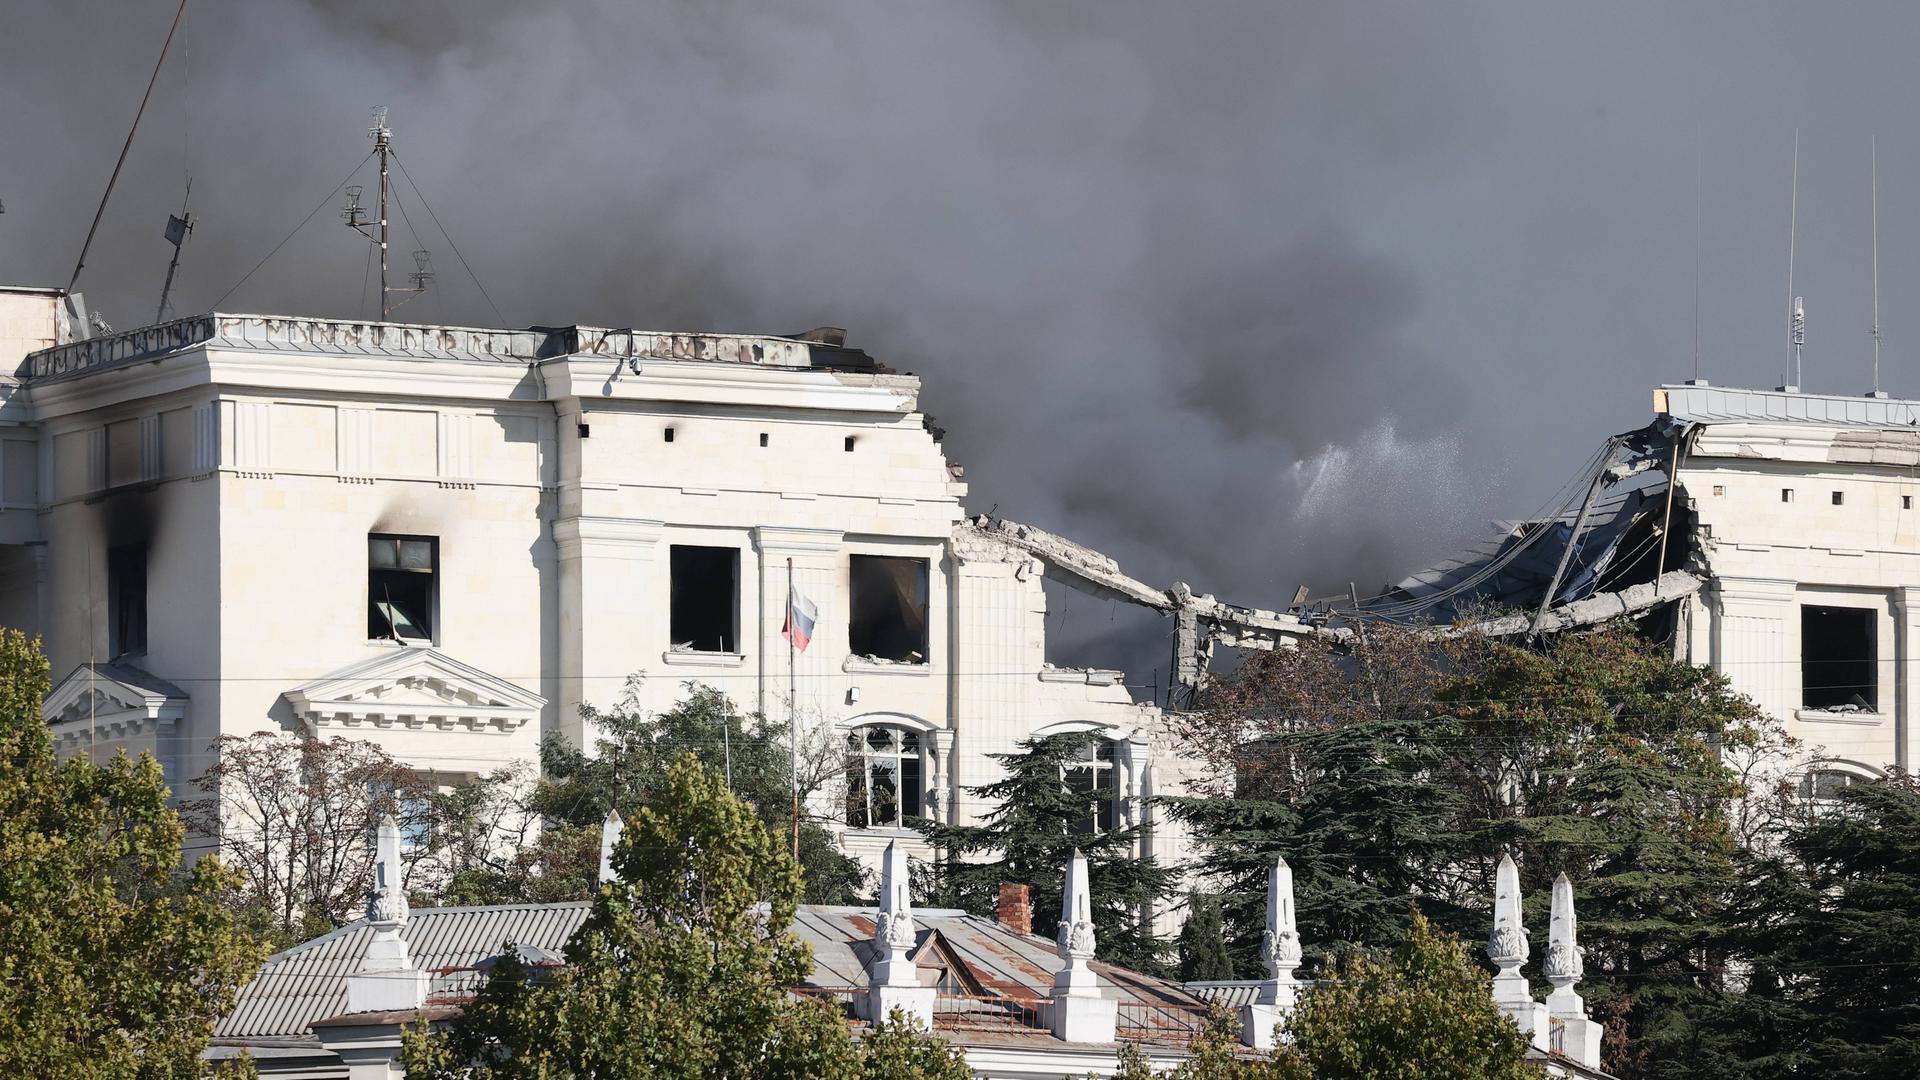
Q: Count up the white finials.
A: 7